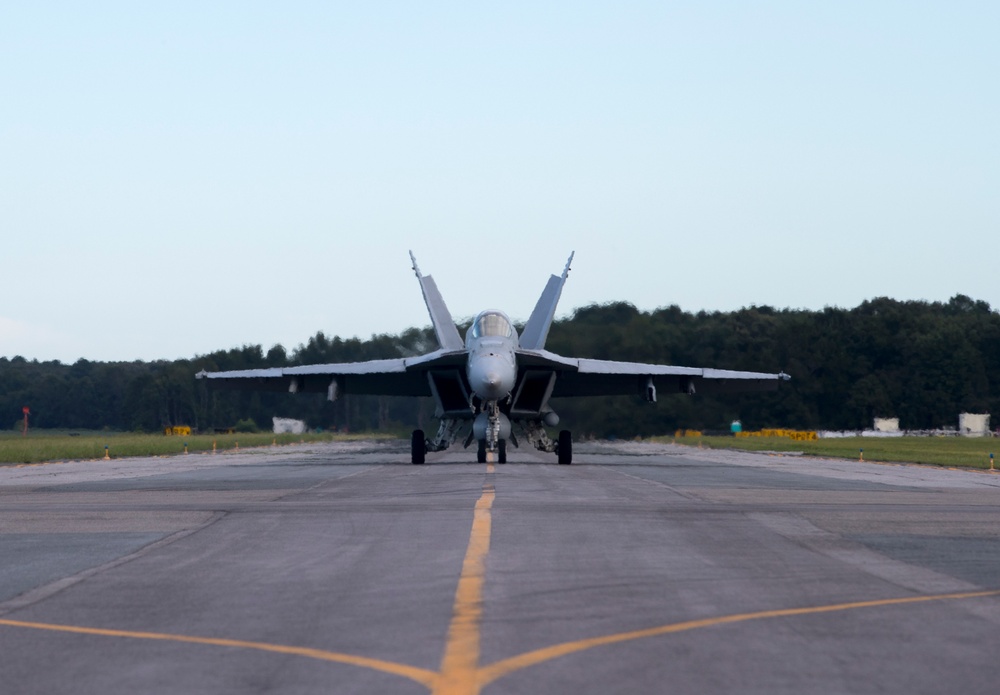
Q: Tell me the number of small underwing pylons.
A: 4